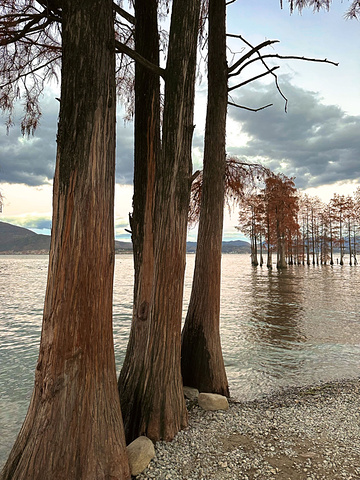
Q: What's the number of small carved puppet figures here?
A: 0